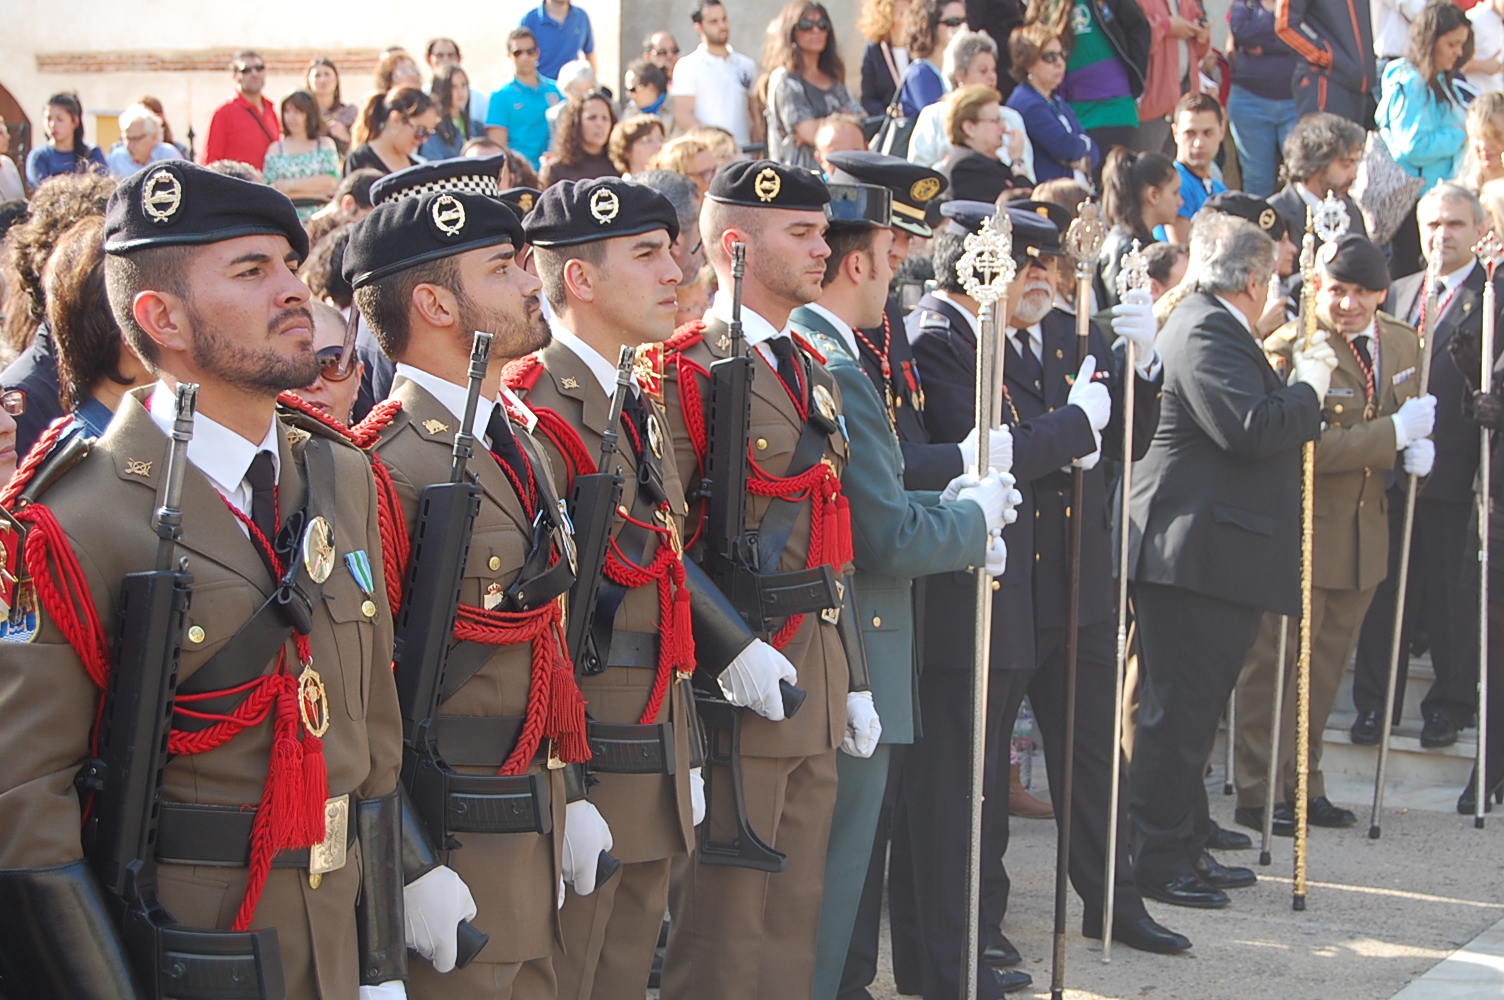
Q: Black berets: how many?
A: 6